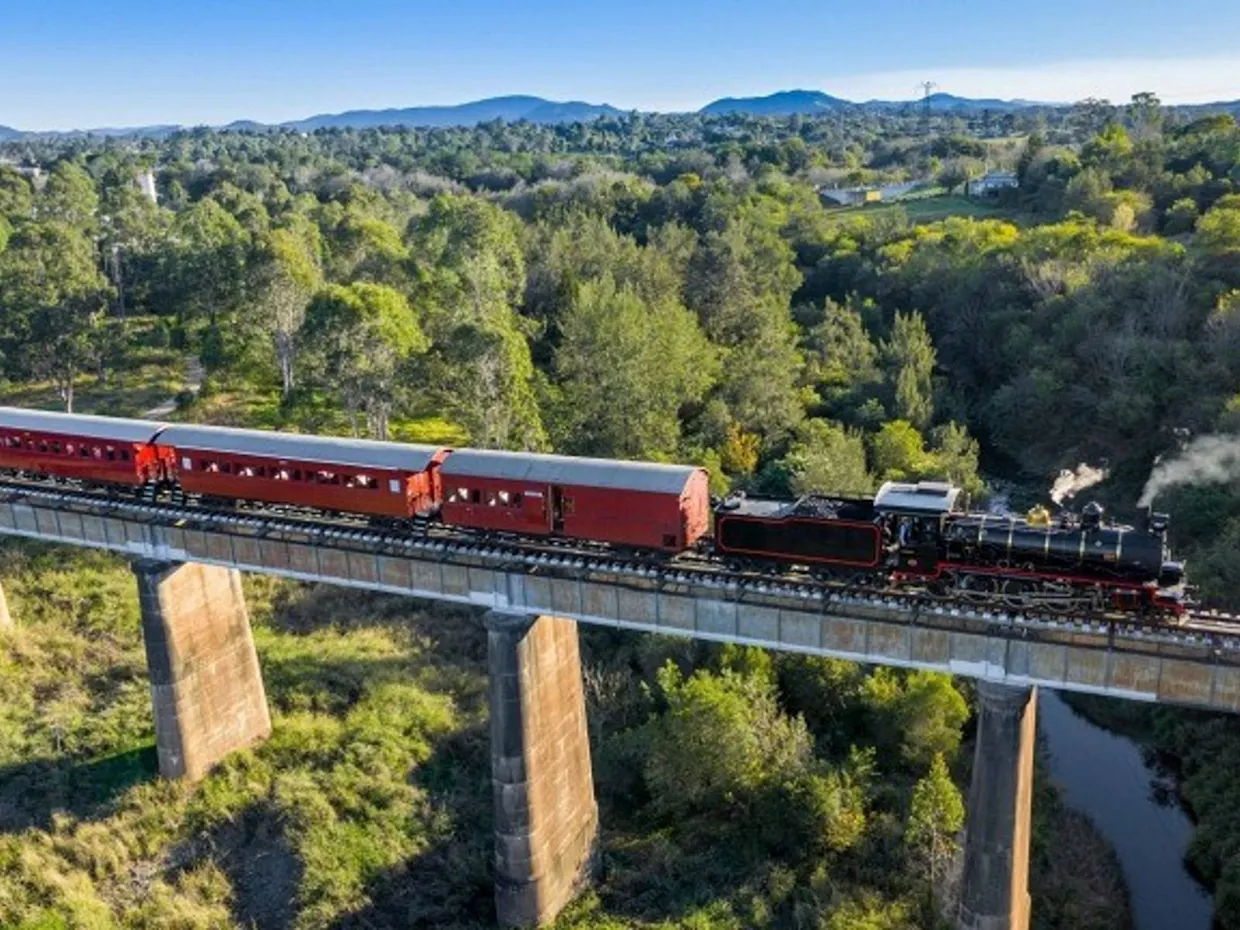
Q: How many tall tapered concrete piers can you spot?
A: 3